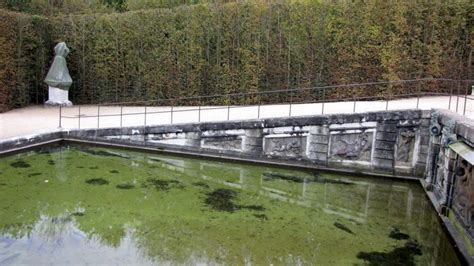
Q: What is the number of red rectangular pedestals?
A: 0